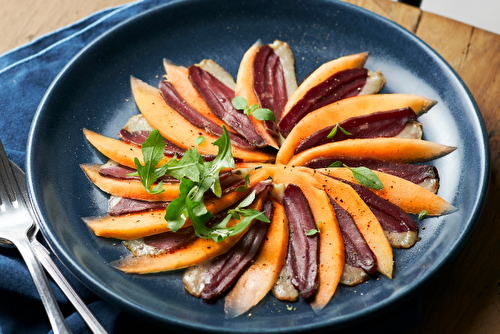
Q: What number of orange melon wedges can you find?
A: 14